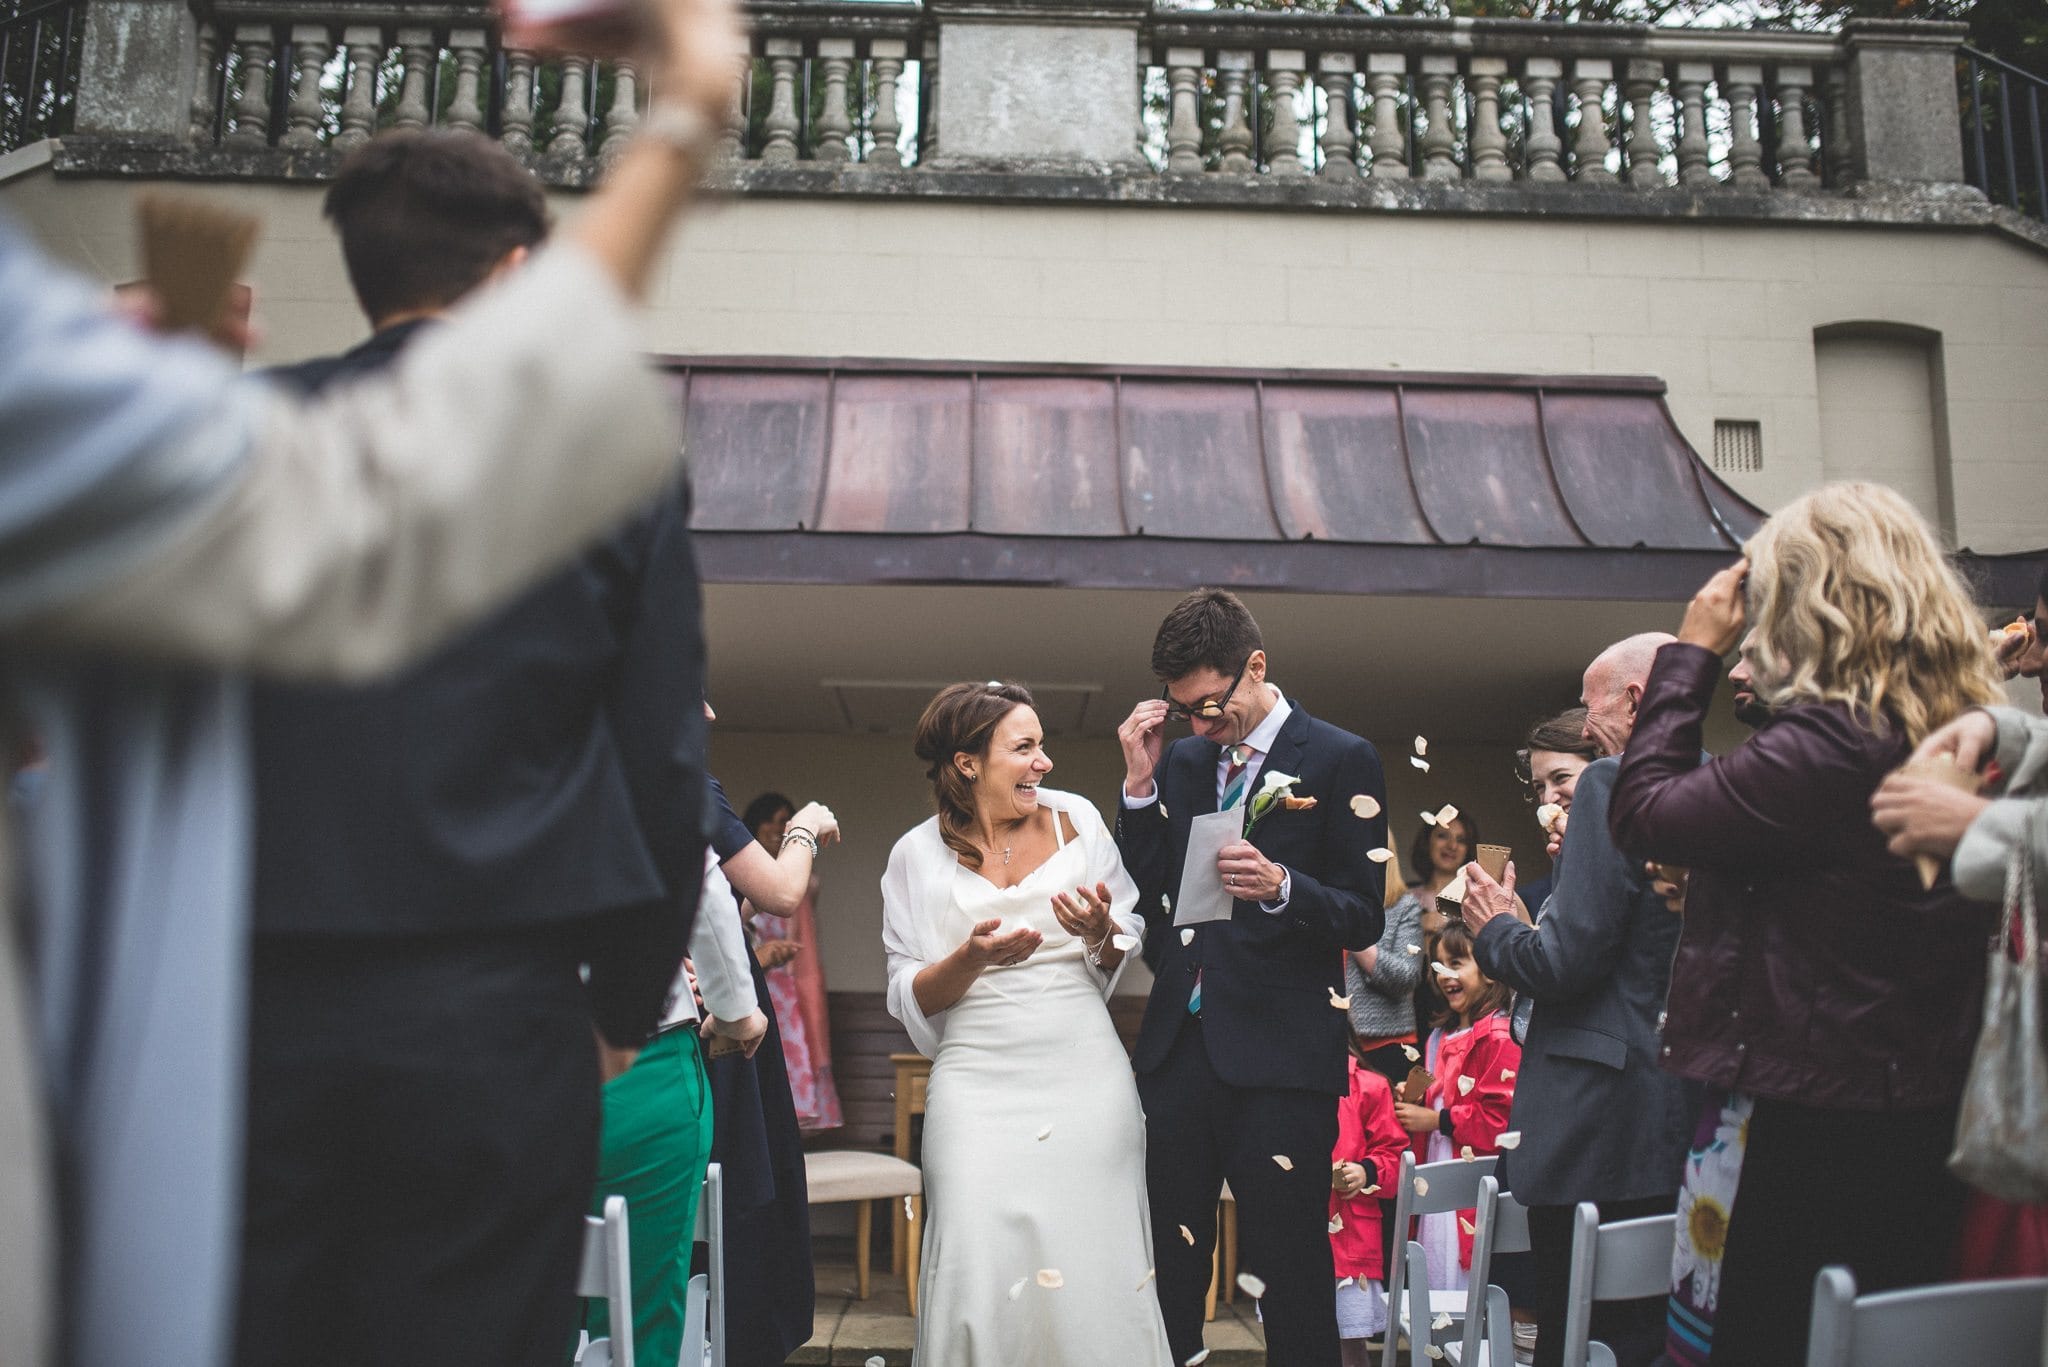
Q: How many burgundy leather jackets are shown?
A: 1